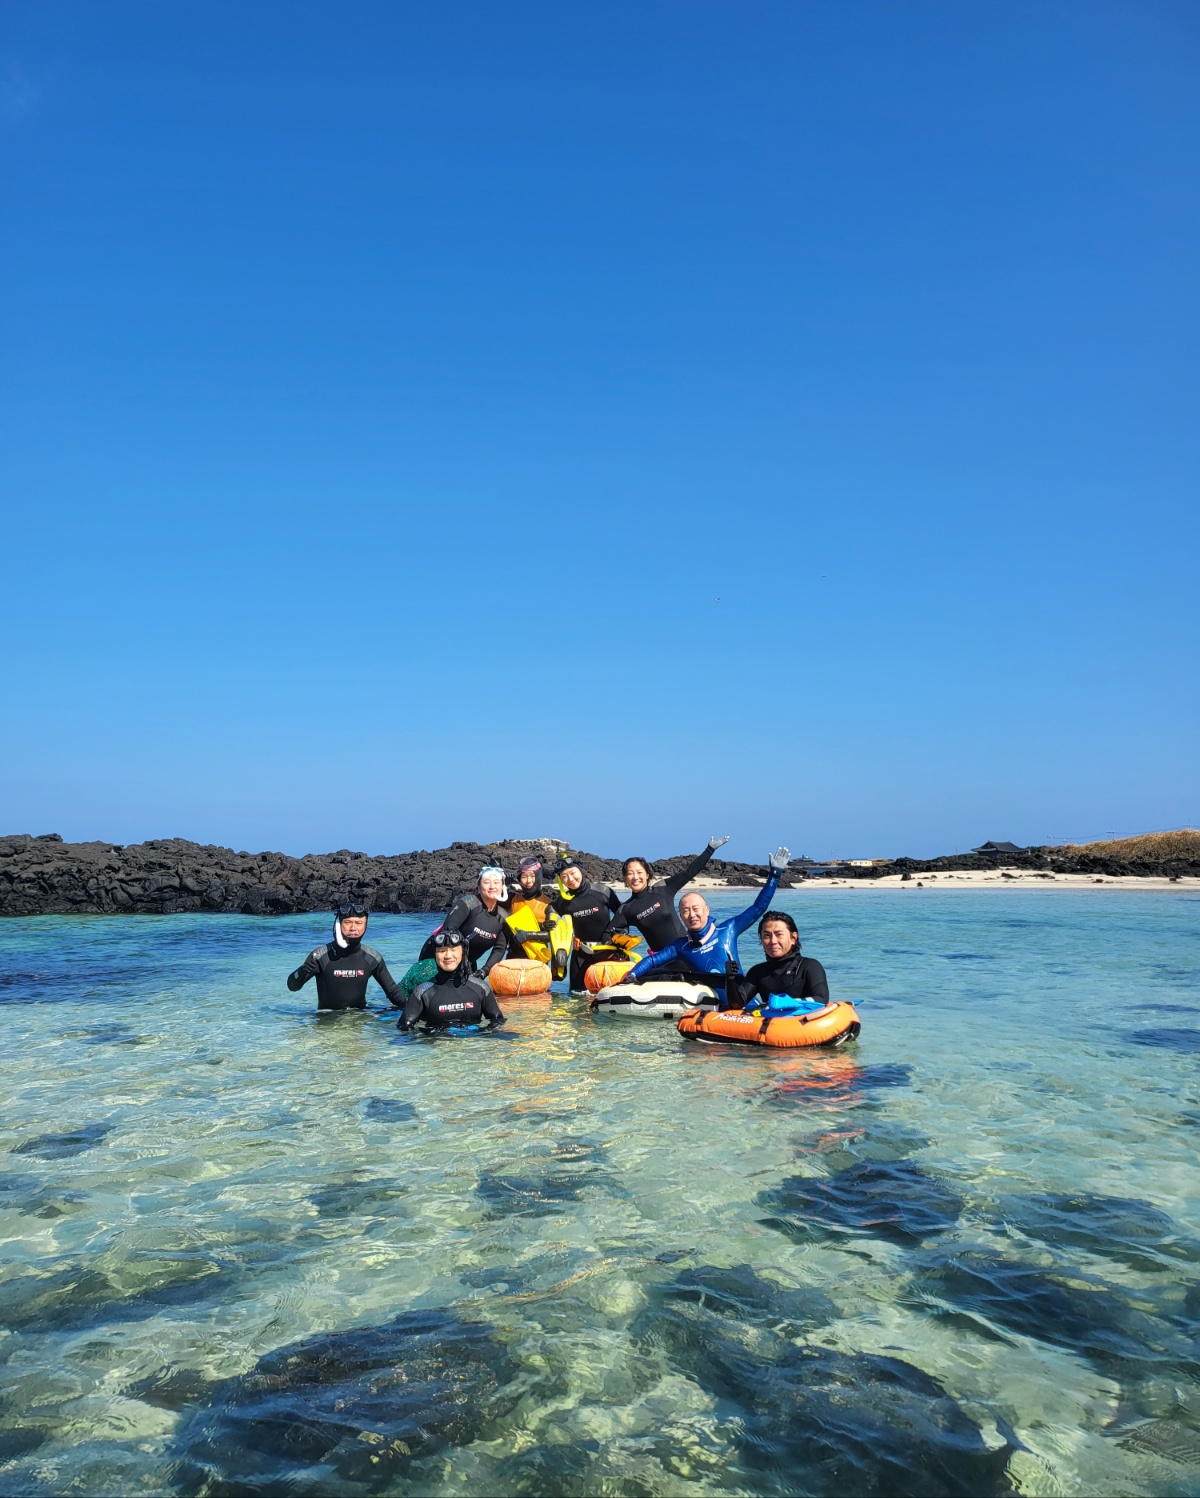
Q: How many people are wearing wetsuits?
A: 8